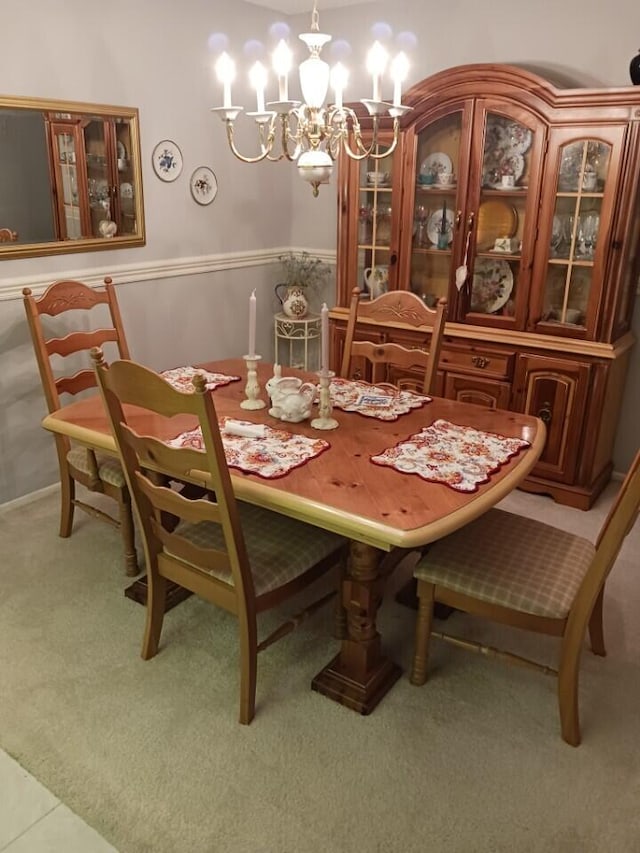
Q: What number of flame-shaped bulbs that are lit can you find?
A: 6